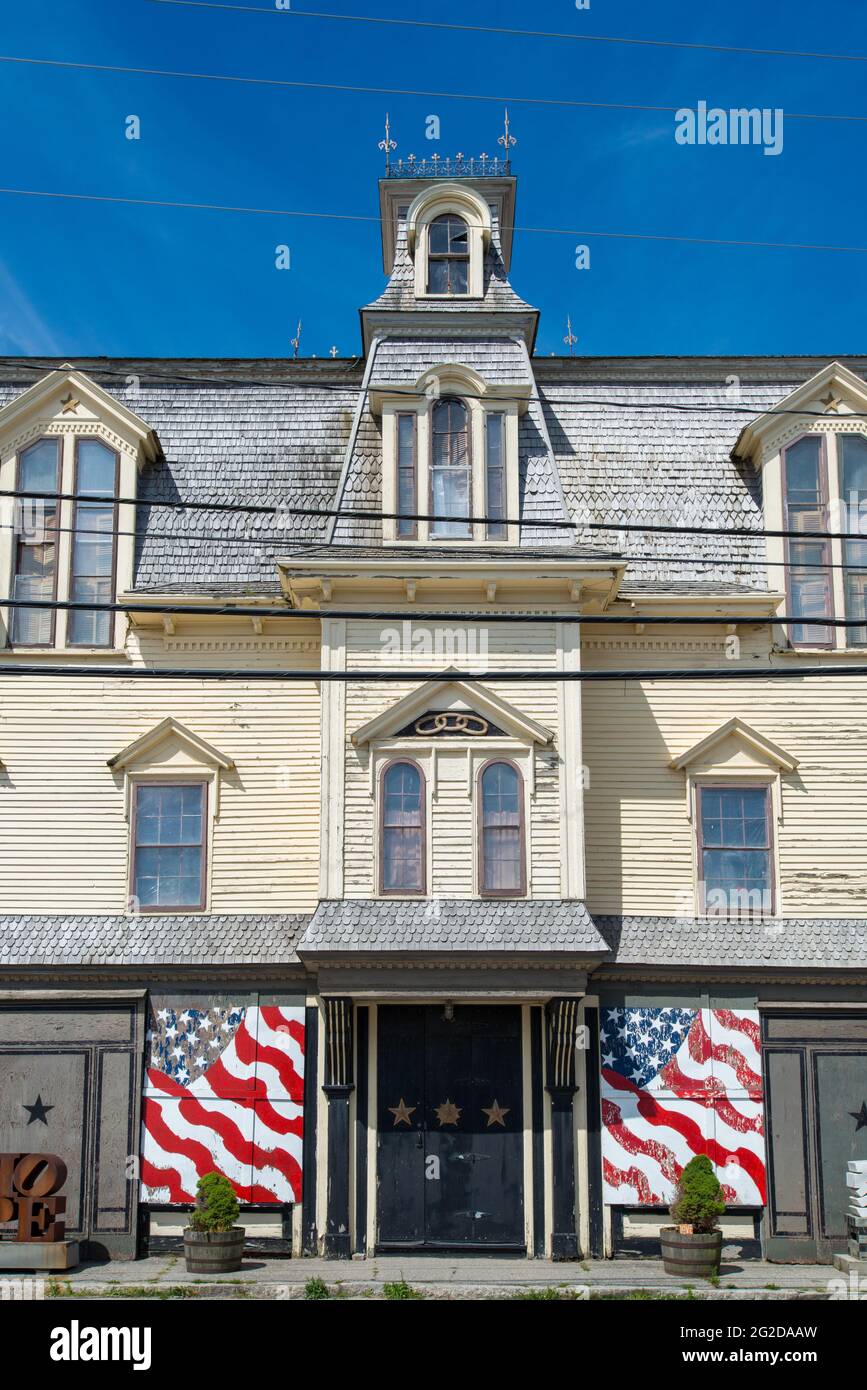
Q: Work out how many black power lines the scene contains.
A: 5